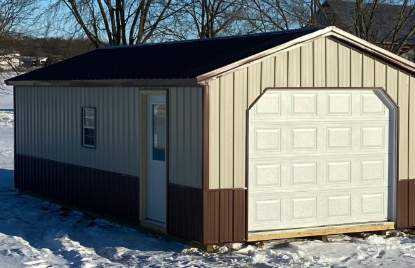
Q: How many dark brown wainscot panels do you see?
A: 4